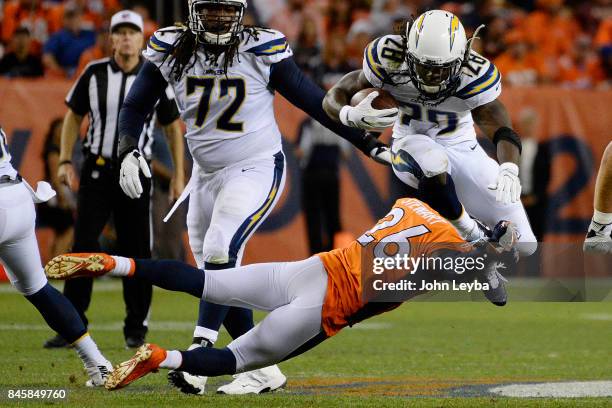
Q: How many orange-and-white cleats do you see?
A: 2